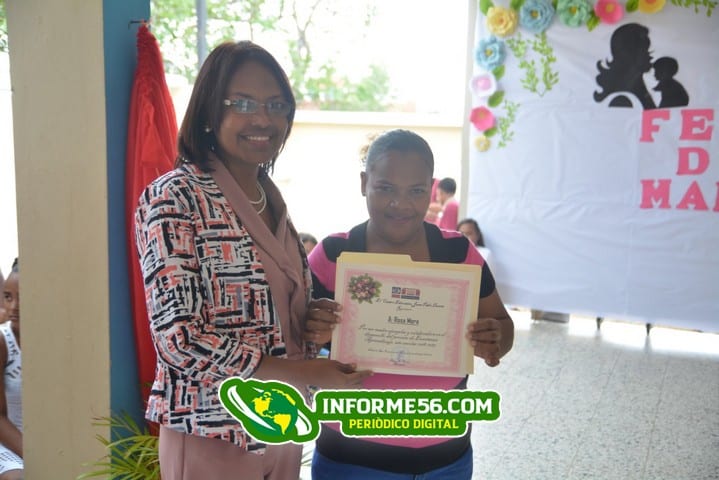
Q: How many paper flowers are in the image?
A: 9